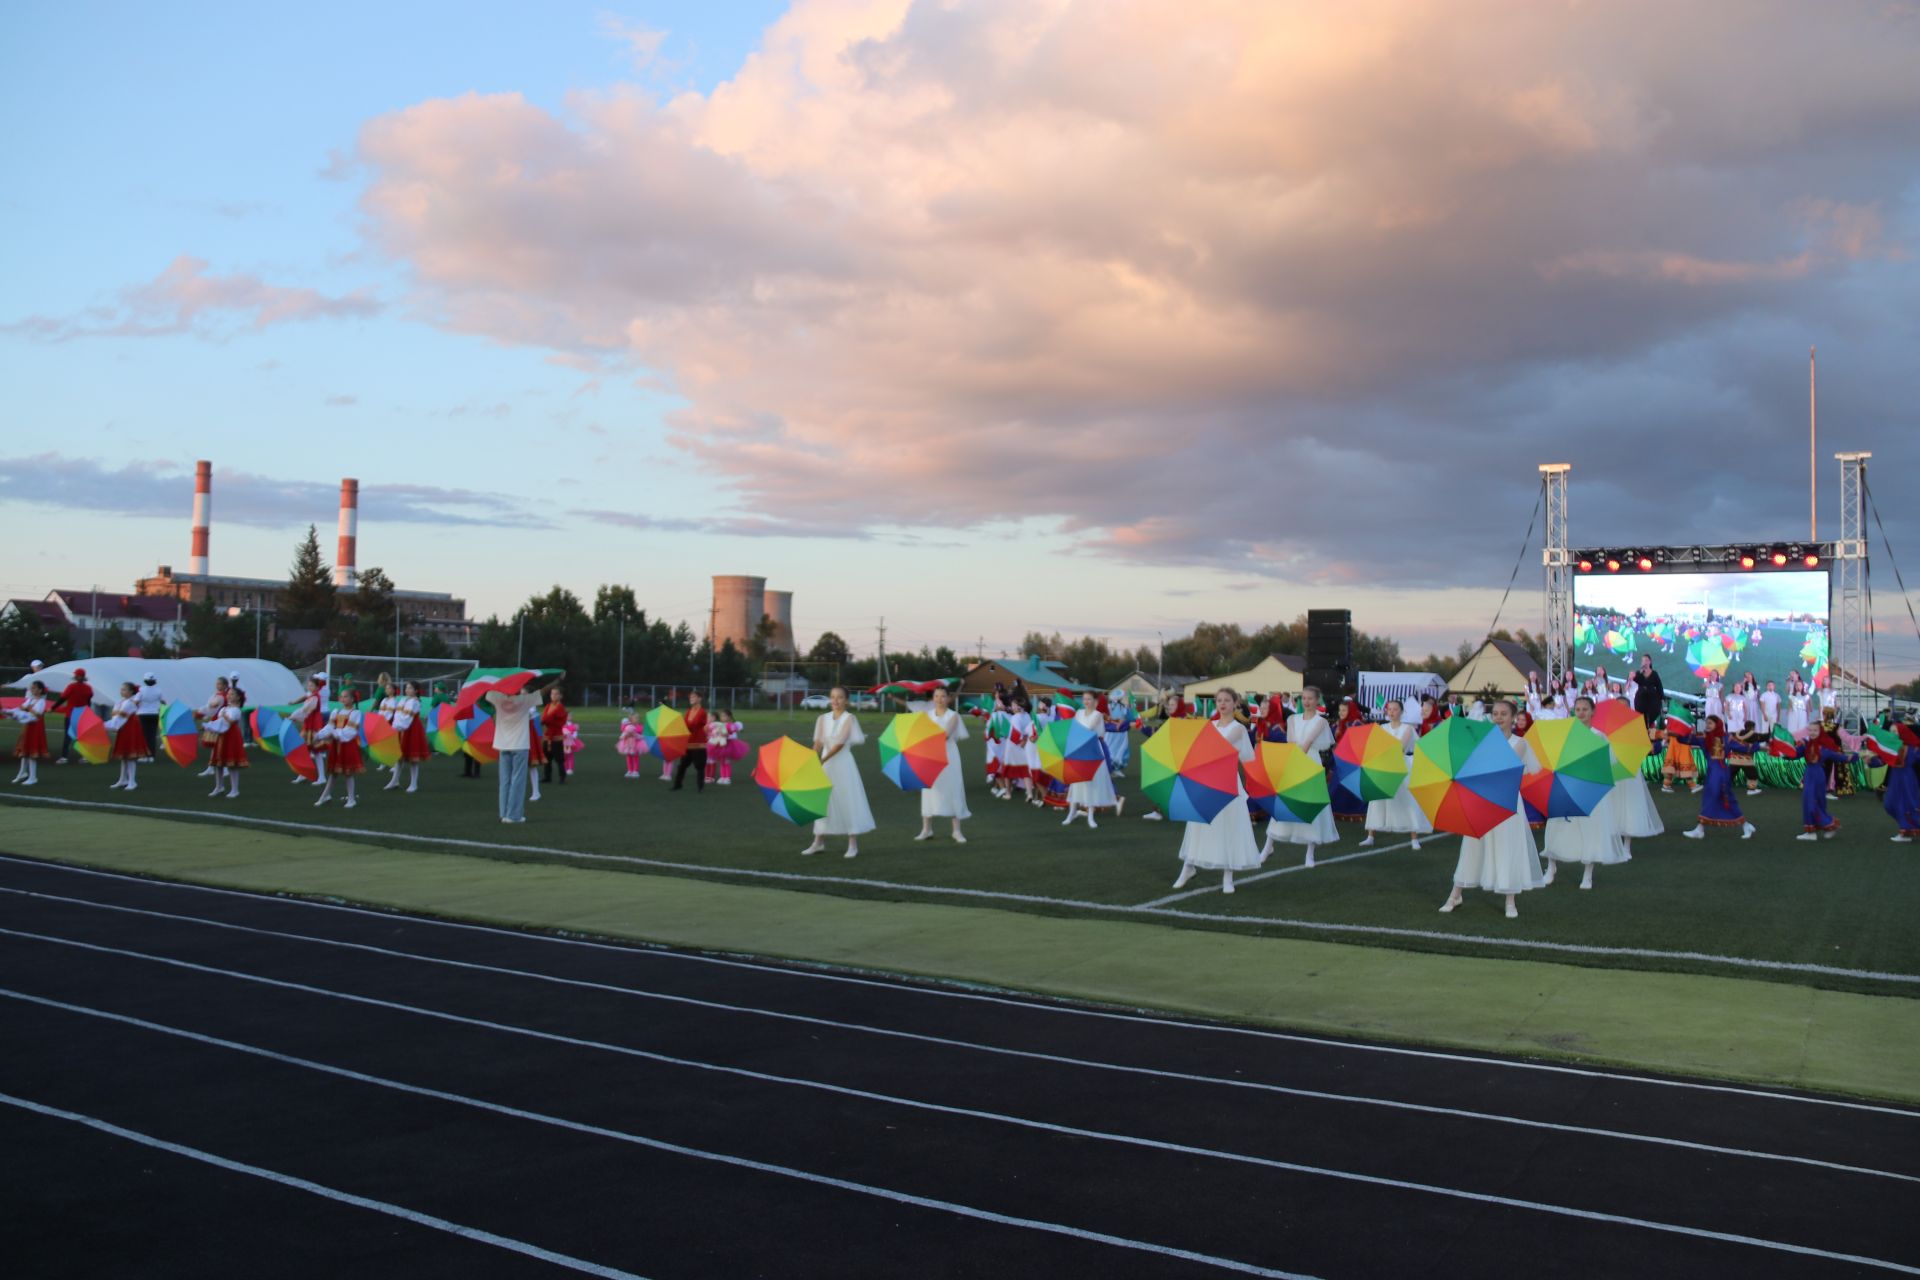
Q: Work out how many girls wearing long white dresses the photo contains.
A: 9